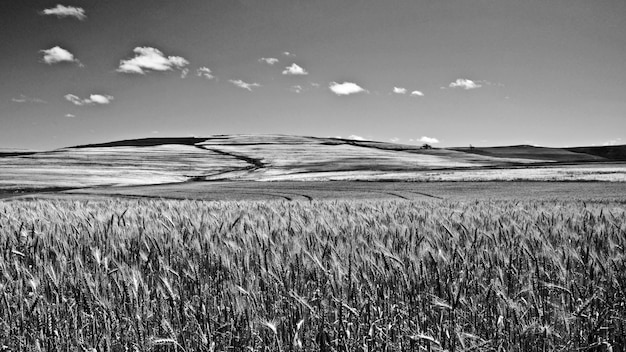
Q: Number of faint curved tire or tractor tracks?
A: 4